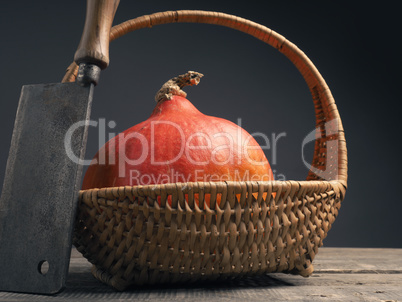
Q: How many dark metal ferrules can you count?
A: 1